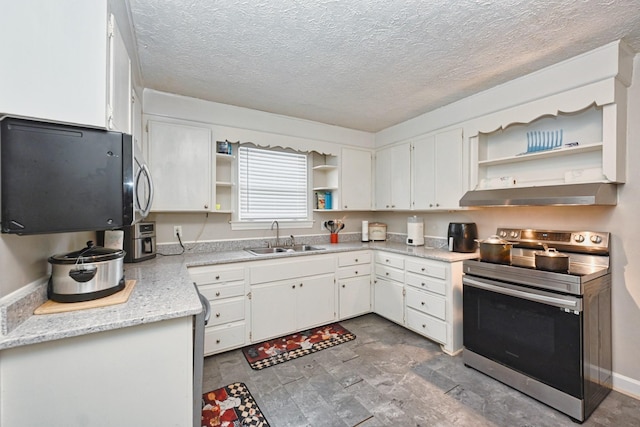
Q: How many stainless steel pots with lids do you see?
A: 2